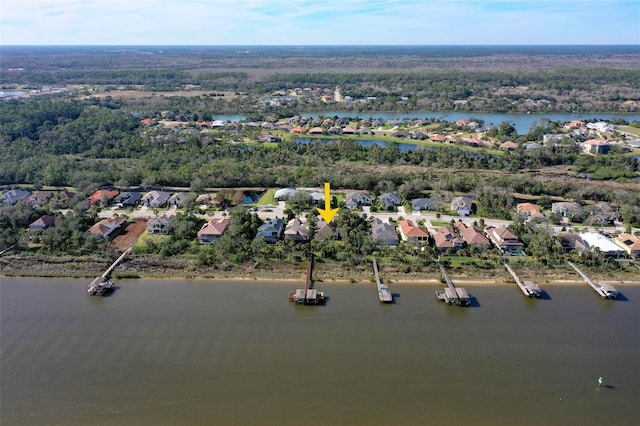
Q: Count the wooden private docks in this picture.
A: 6